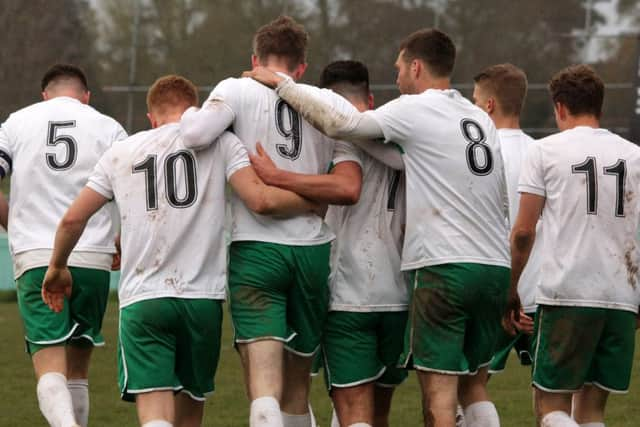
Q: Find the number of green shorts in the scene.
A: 7